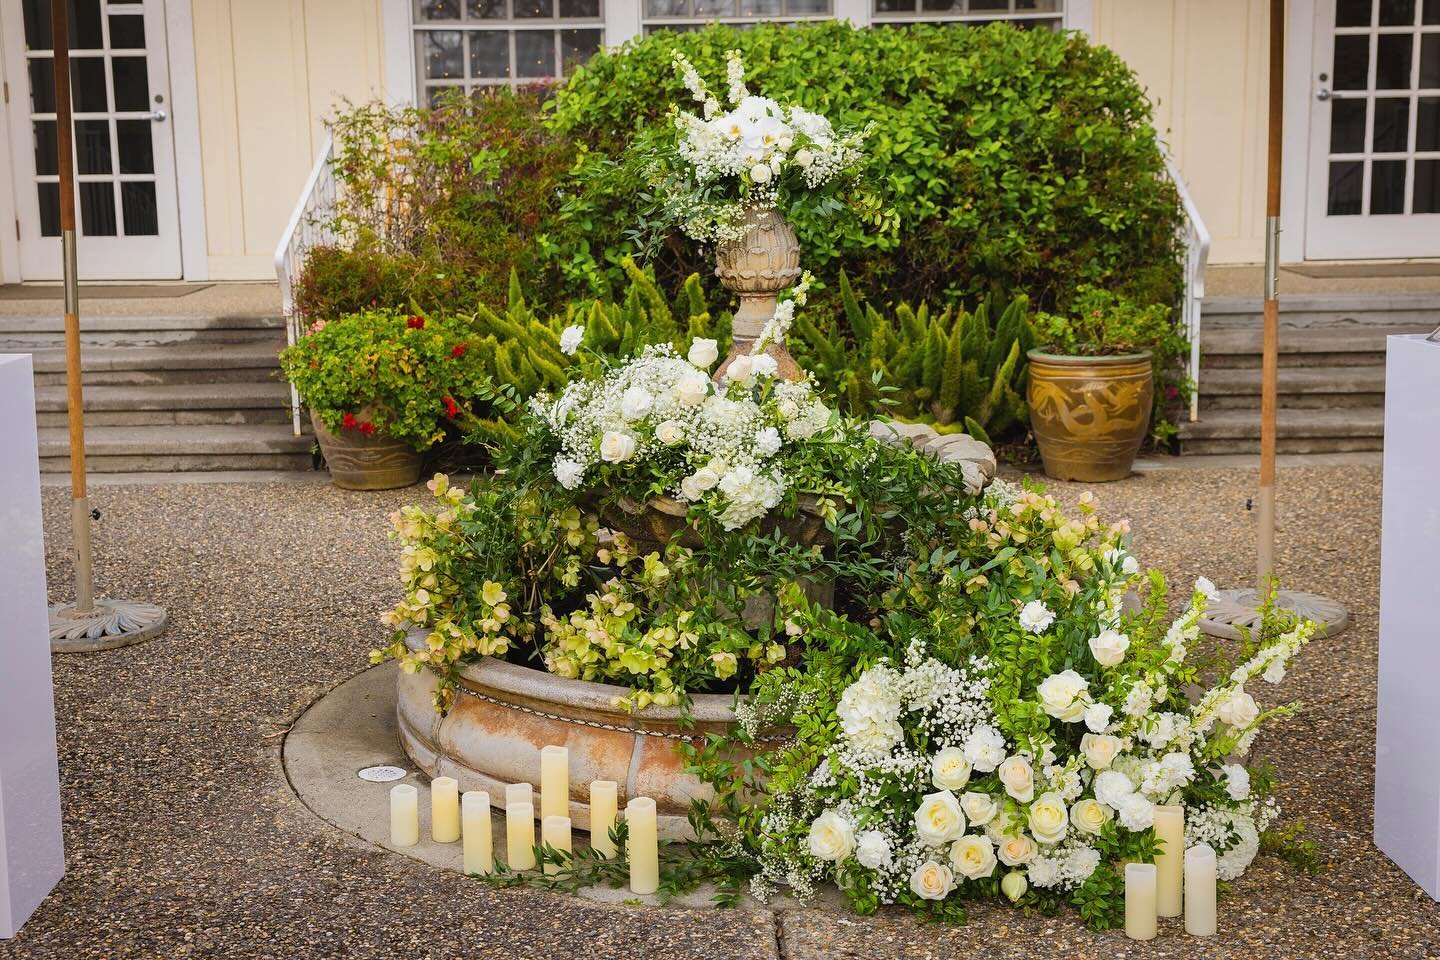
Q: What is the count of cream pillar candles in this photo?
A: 12